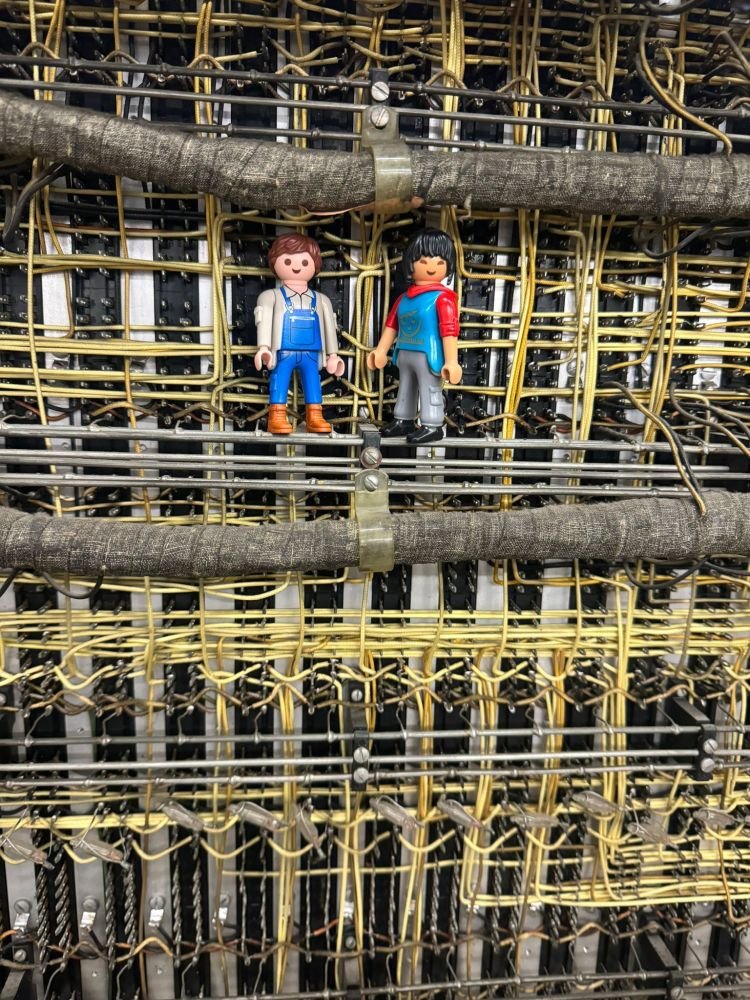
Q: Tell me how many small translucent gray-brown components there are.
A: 11